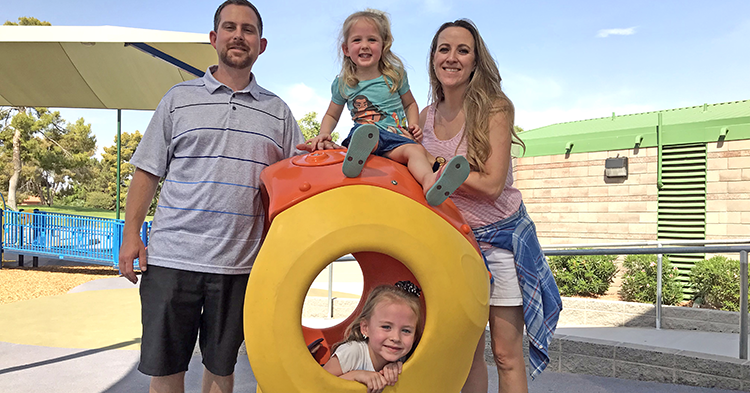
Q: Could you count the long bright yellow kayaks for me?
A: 0